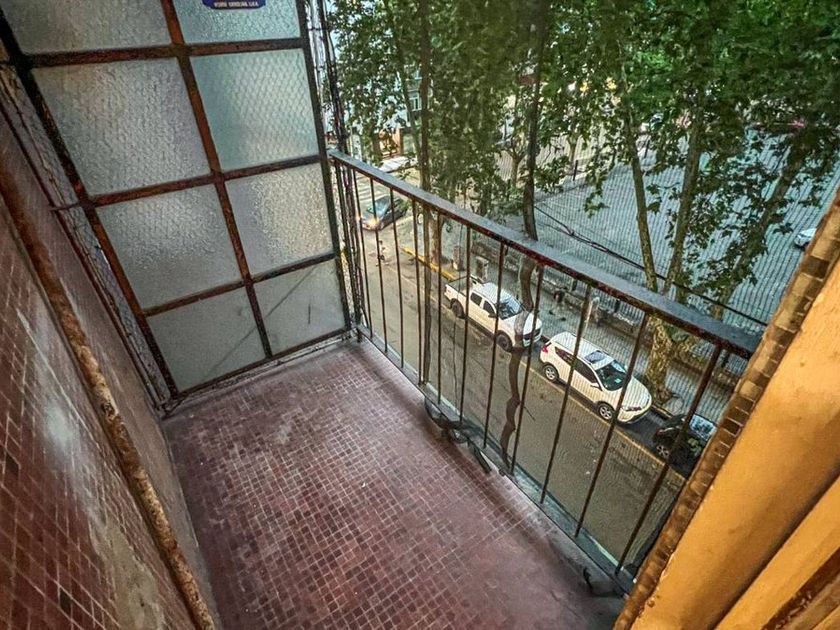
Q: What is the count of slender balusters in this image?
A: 11